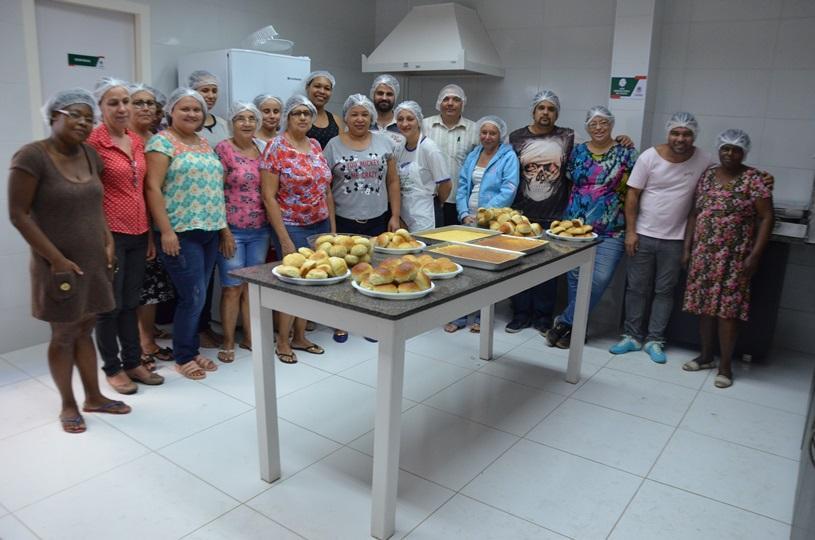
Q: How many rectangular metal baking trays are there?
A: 3